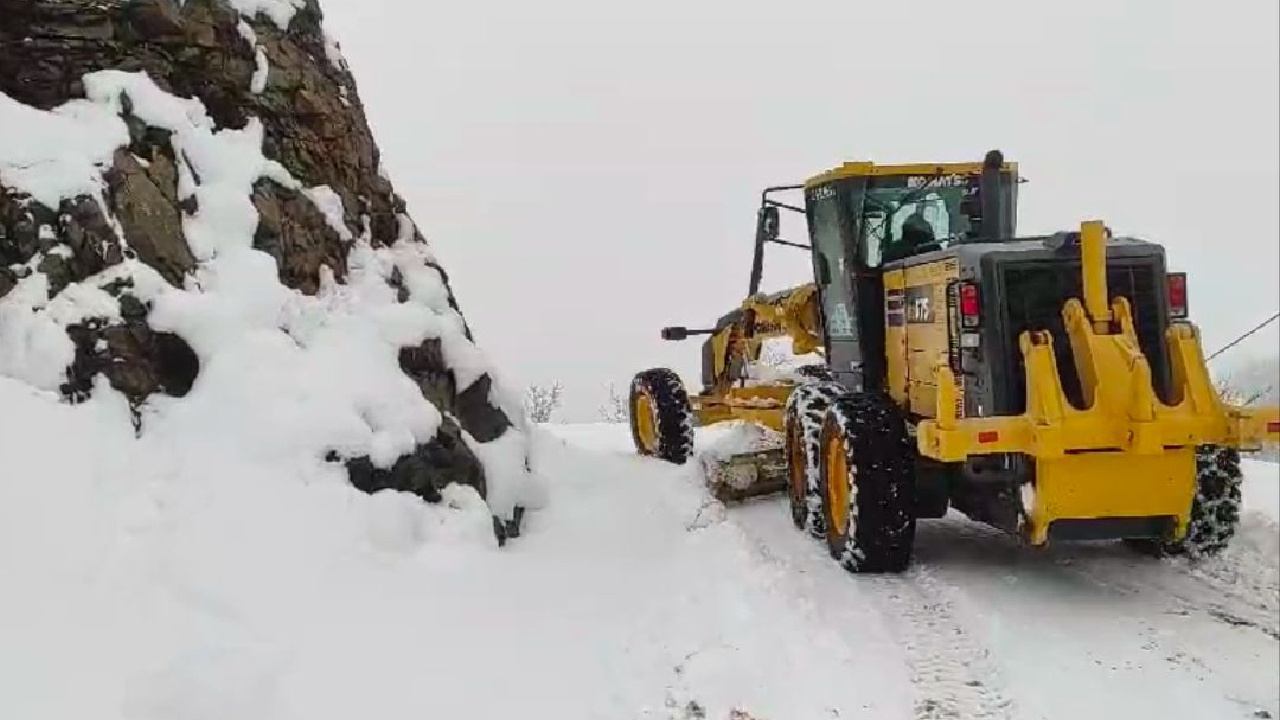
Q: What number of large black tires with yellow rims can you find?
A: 3